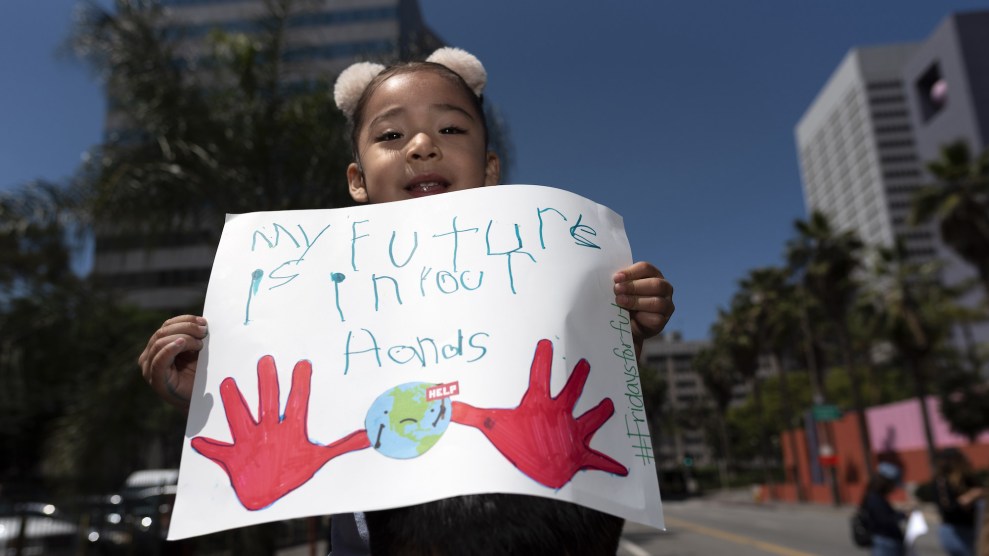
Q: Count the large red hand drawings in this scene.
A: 2